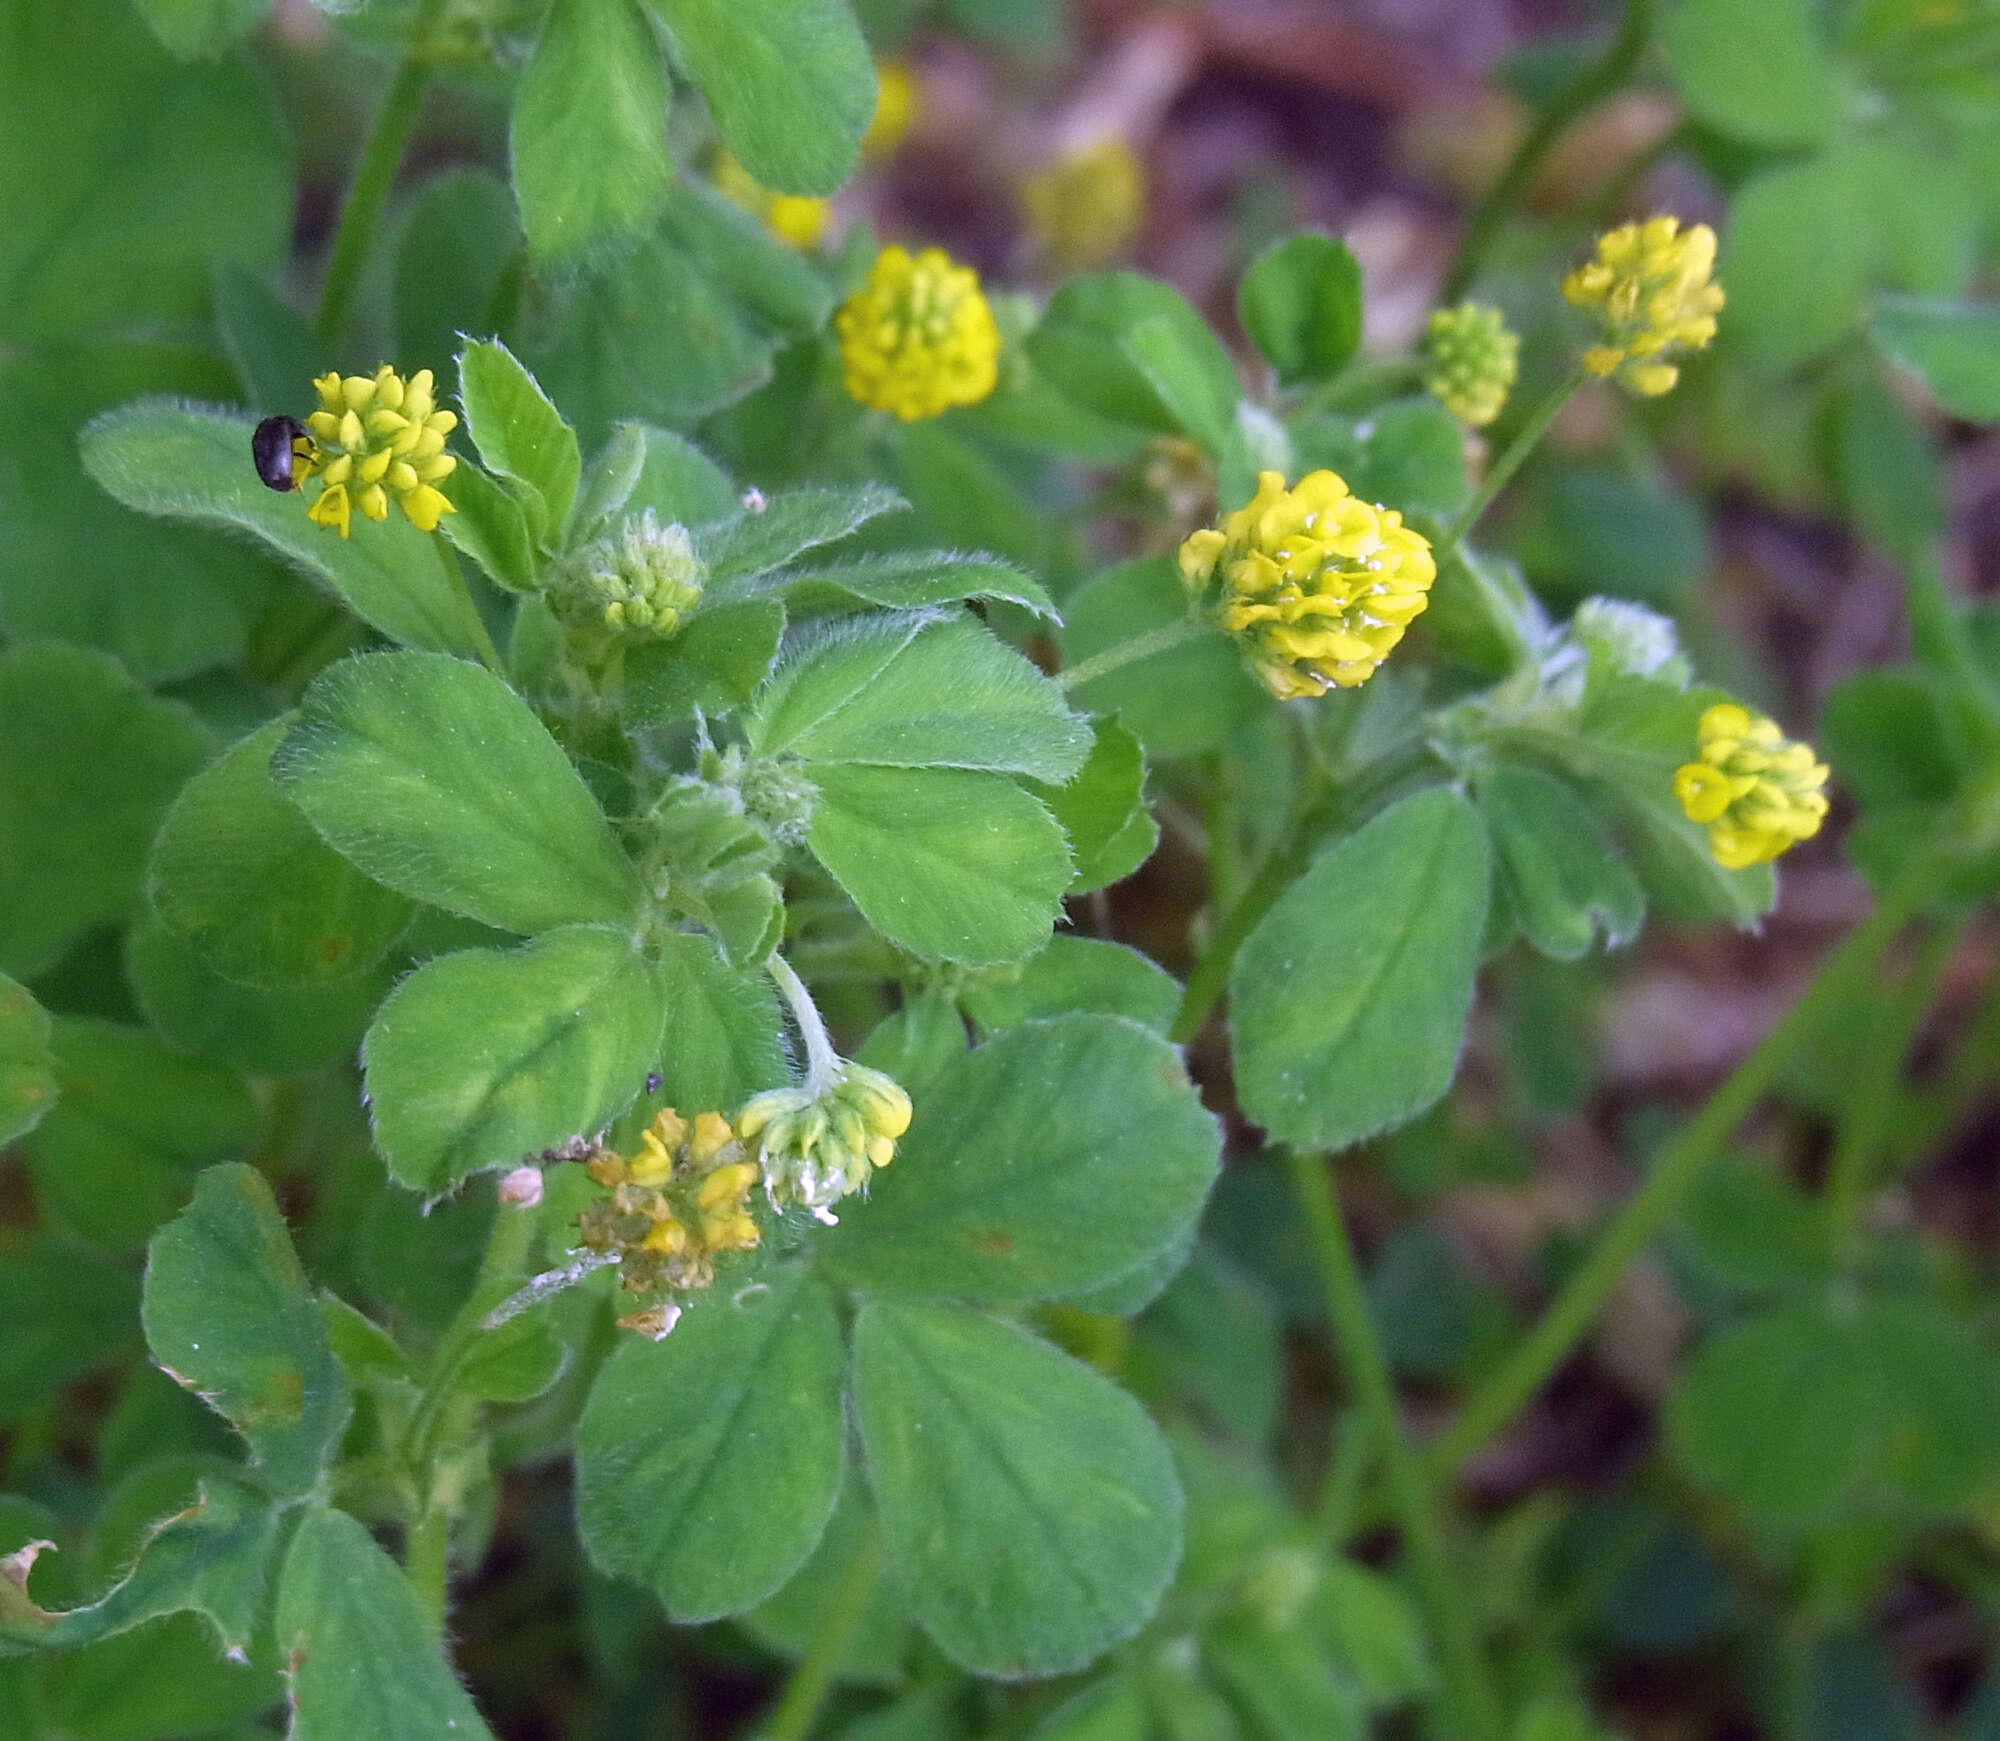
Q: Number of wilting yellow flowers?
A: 1